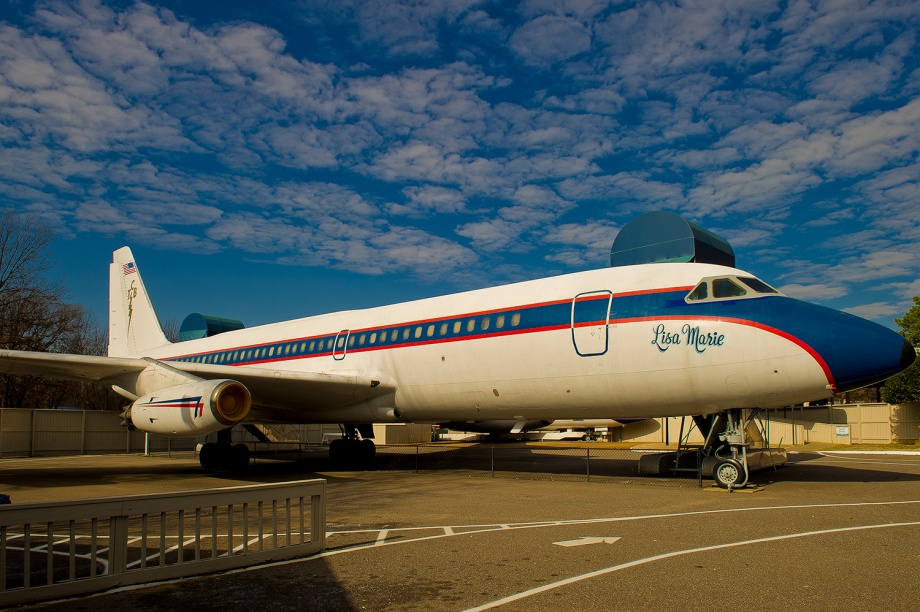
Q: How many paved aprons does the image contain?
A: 1